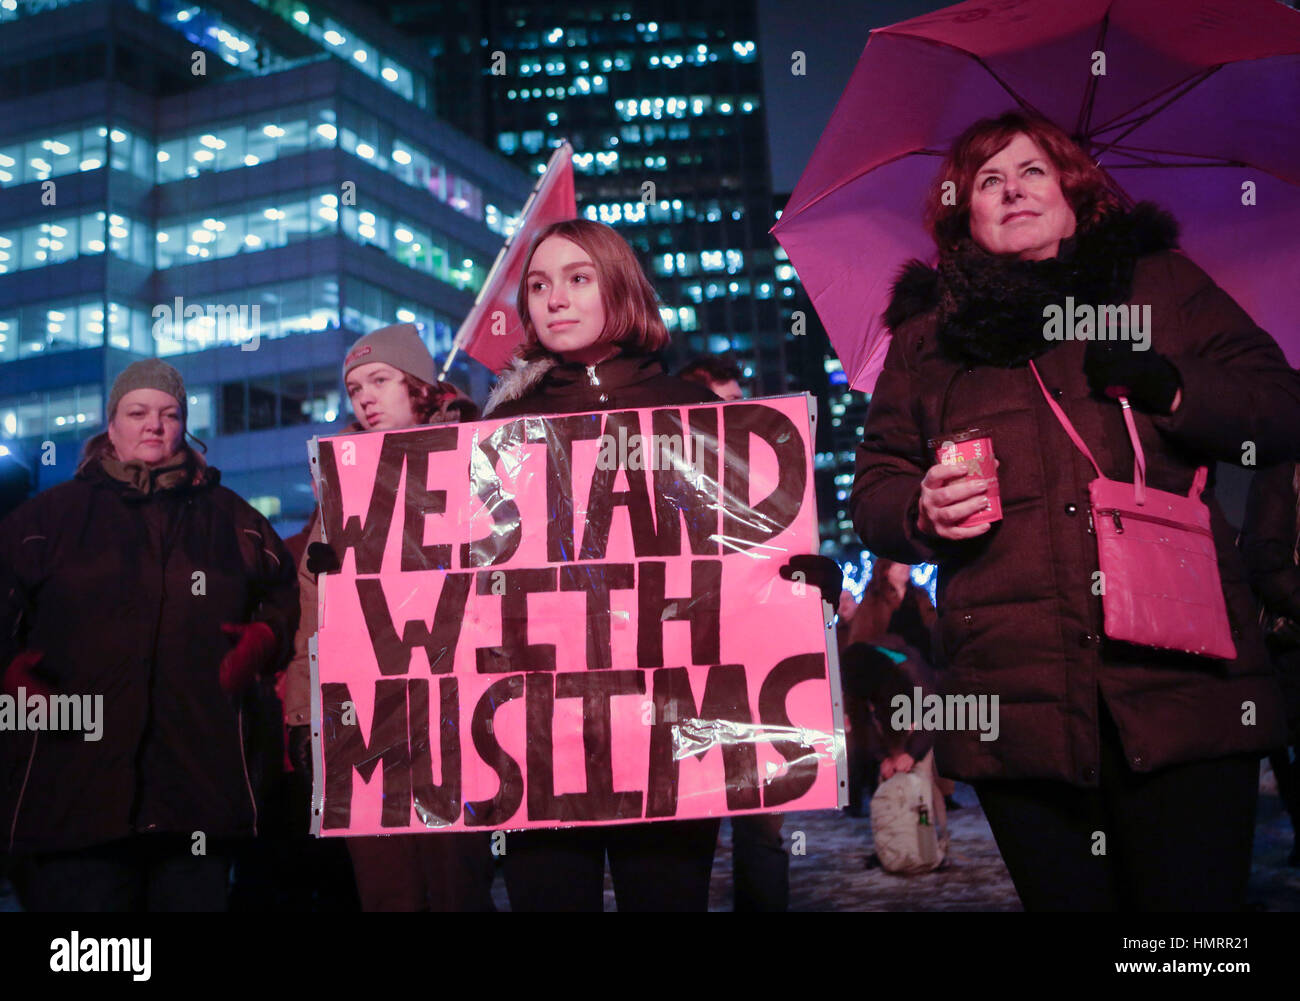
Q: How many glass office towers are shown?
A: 2